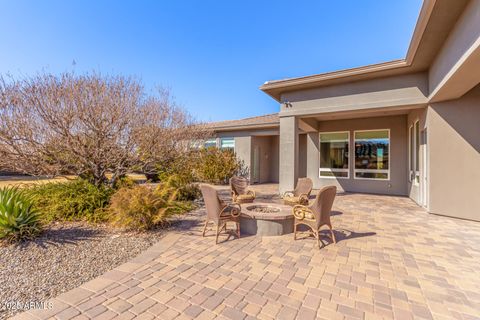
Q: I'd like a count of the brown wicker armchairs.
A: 4